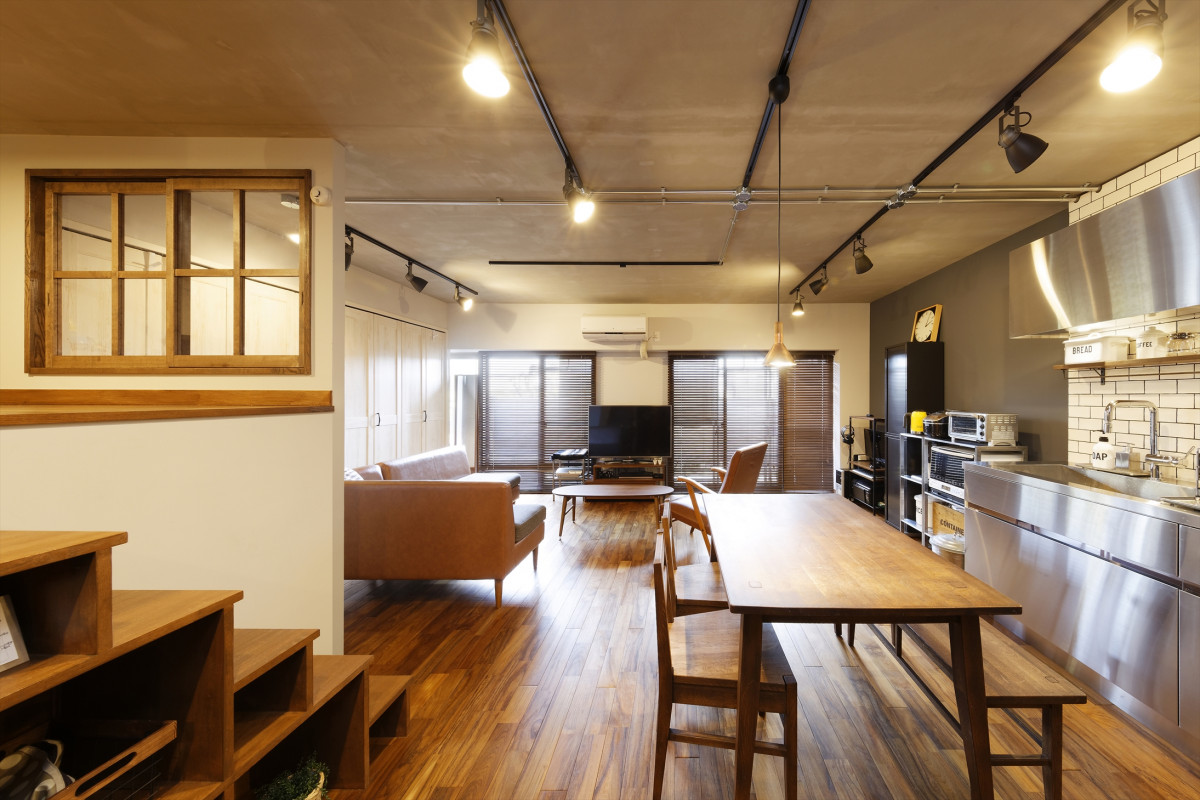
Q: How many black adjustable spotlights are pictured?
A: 10